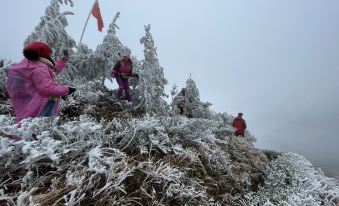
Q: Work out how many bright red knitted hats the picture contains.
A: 1